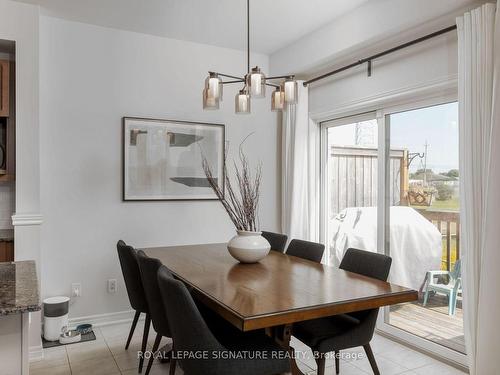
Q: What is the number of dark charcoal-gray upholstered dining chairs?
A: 6